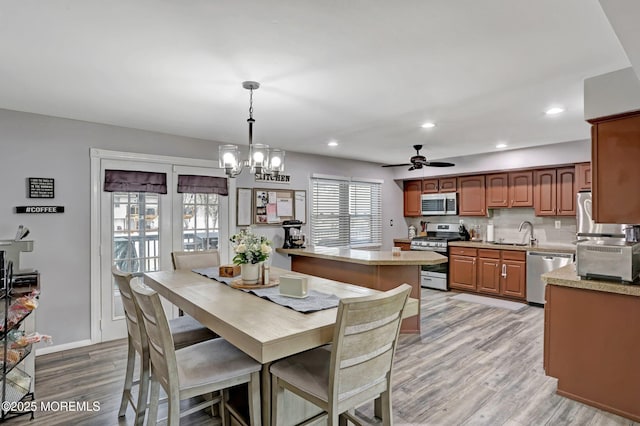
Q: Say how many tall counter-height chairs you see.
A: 4